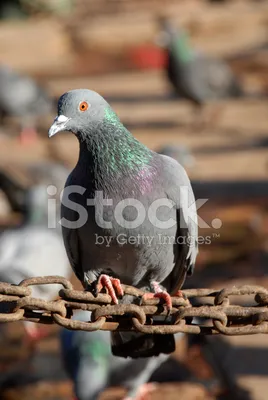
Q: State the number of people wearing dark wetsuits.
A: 0